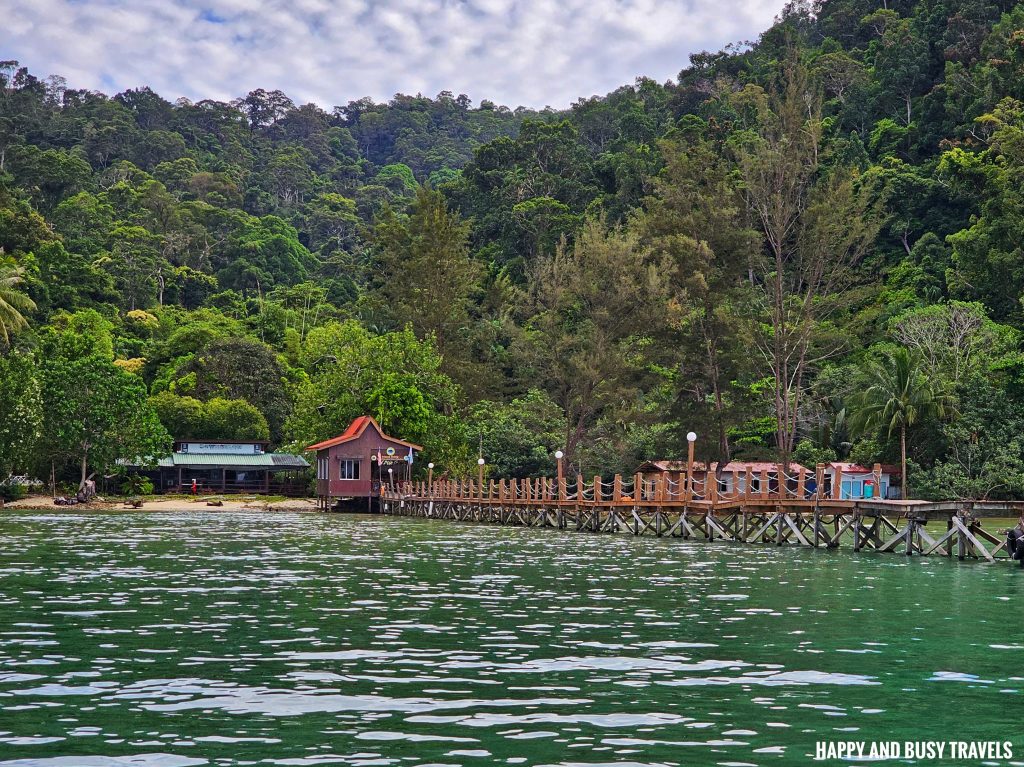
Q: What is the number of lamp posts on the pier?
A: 5